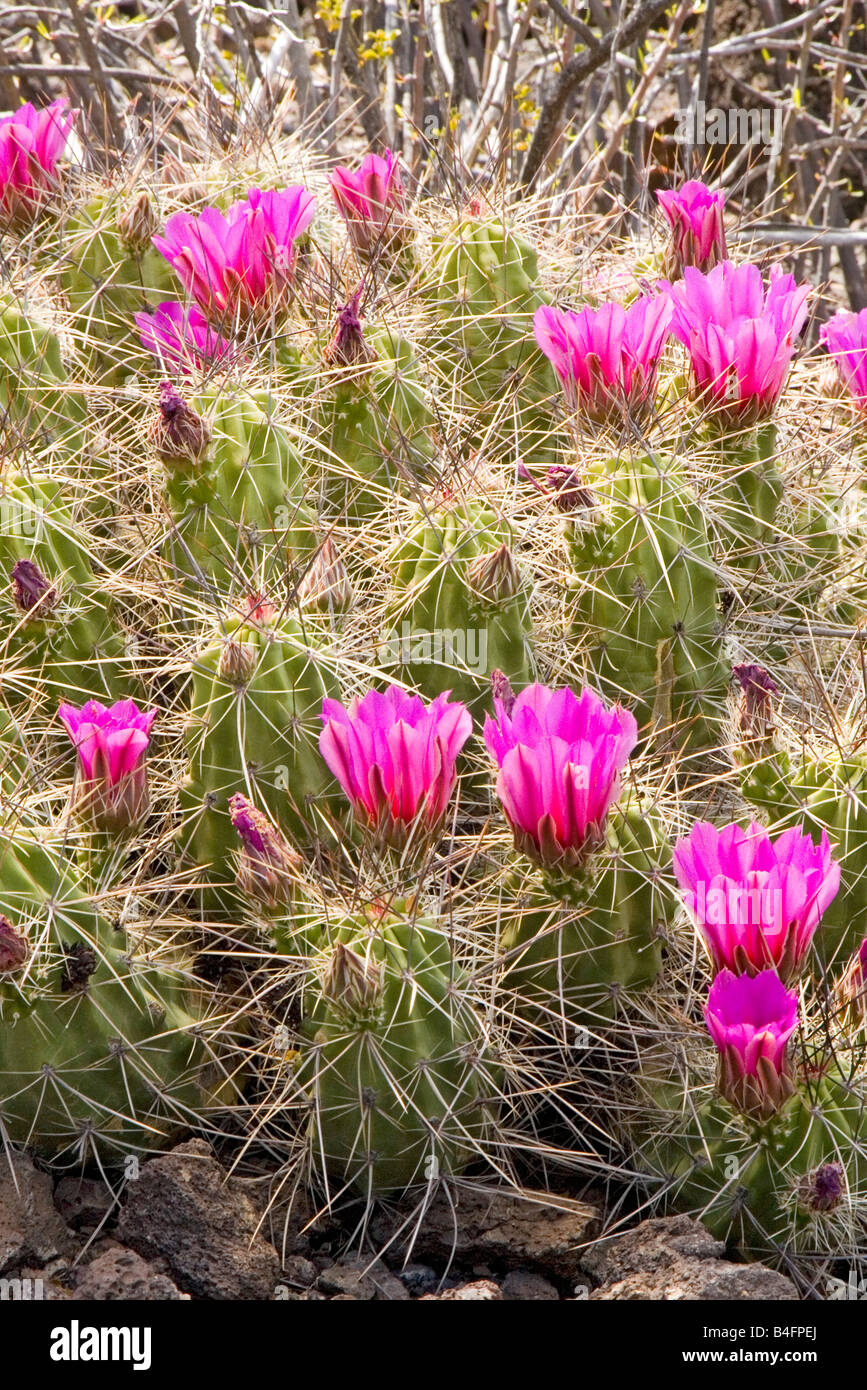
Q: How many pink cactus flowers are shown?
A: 13